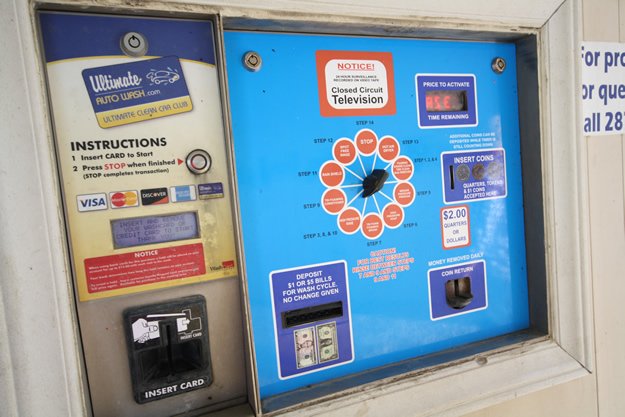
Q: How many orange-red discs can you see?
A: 10